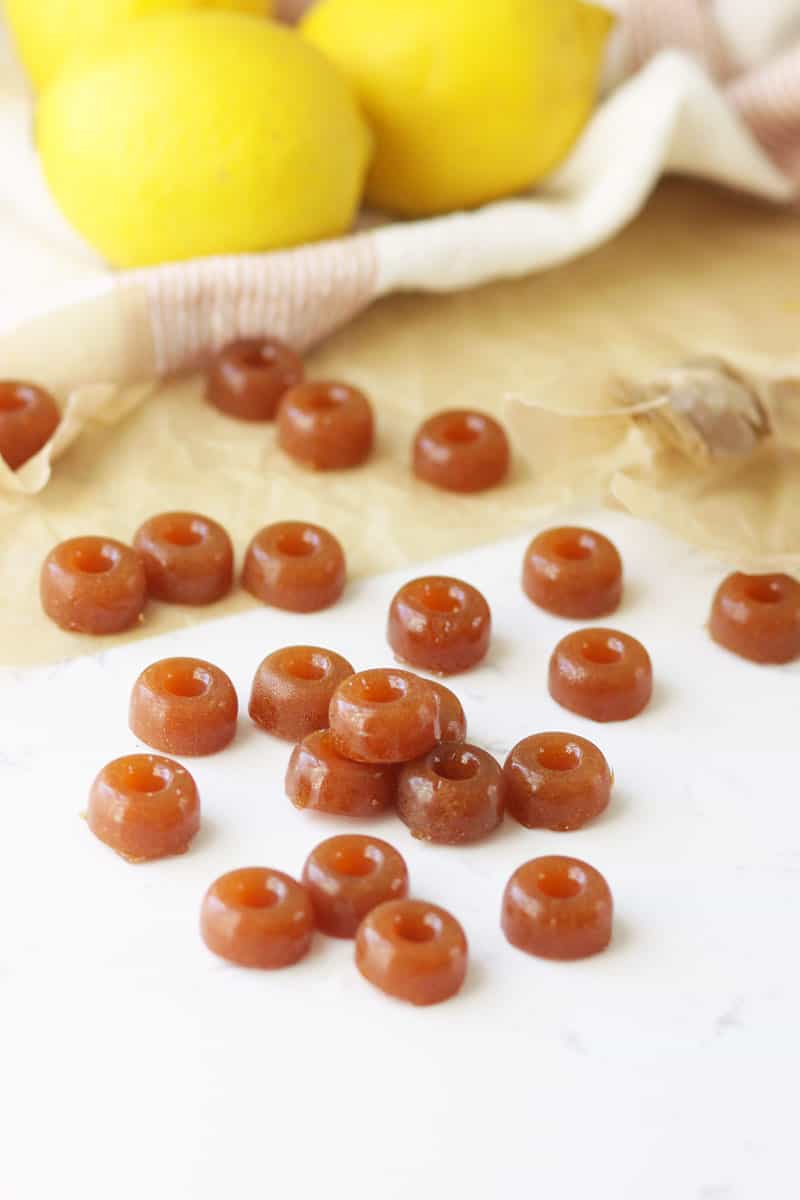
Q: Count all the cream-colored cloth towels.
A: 1